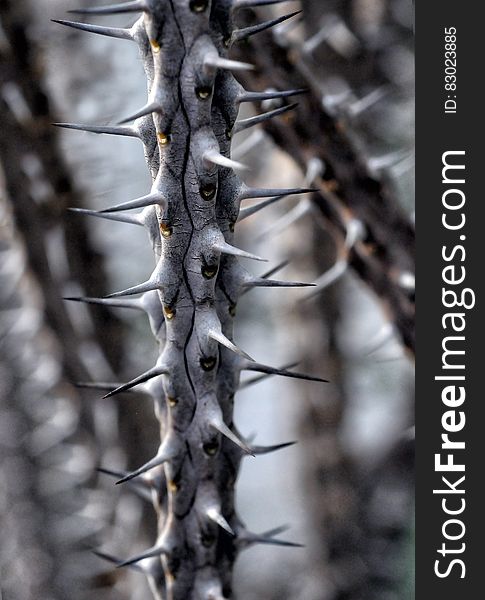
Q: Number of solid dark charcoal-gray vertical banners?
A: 1